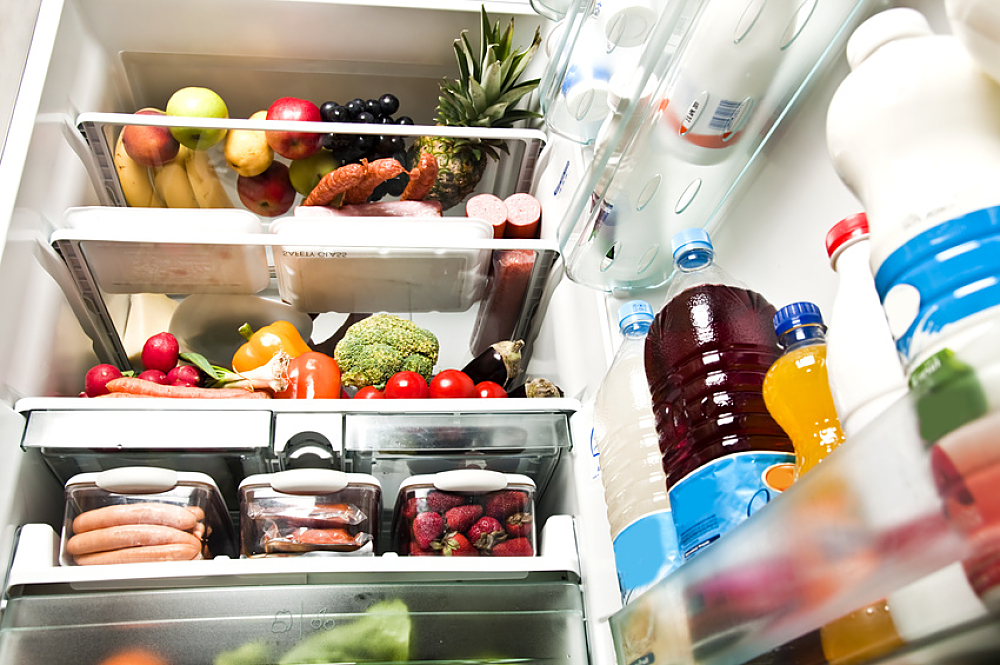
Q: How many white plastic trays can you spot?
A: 2